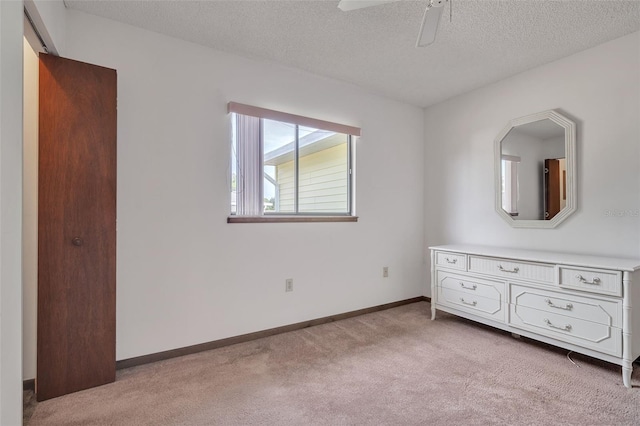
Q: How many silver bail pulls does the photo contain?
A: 7